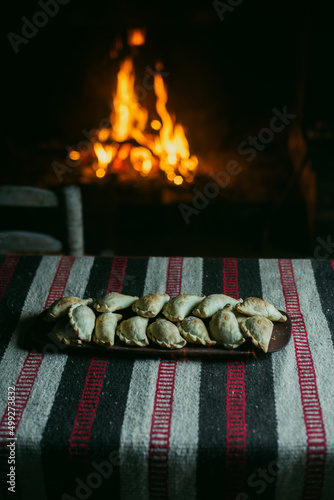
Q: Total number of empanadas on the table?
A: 14